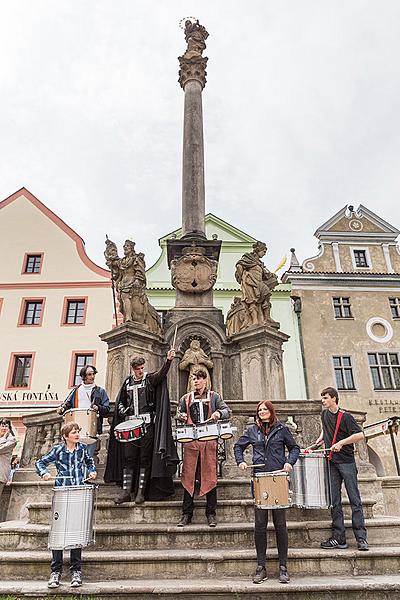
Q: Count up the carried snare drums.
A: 1